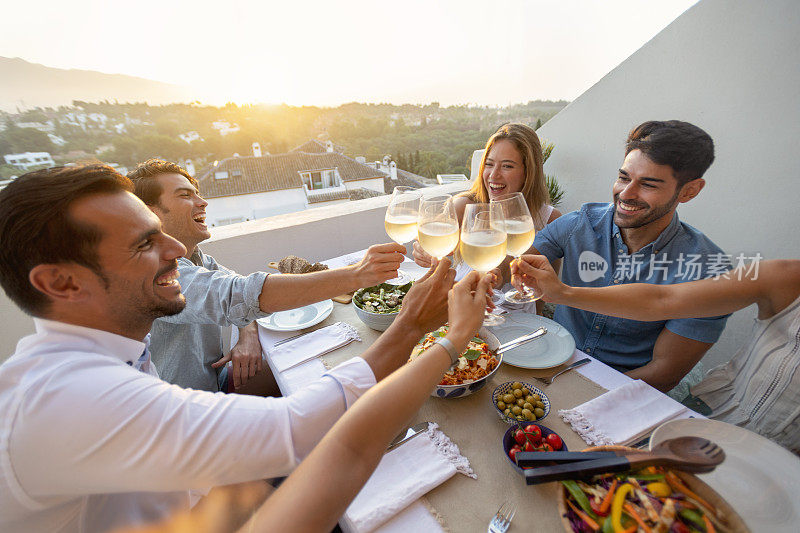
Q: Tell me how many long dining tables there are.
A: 1